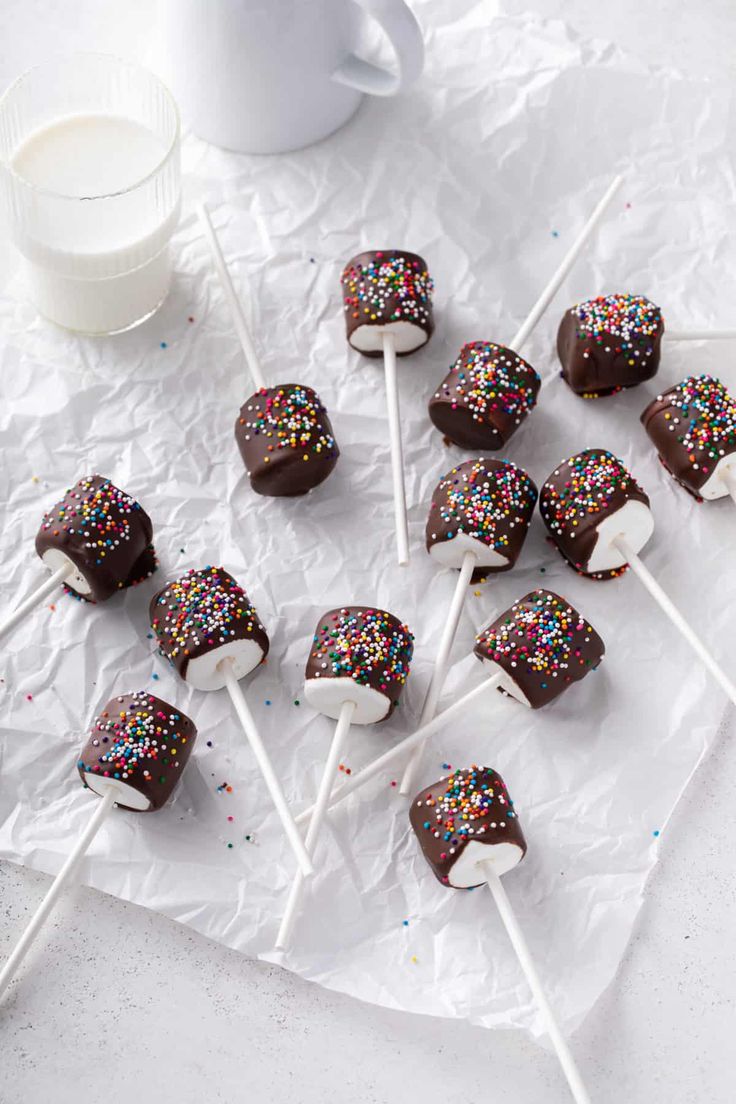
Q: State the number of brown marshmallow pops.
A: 13